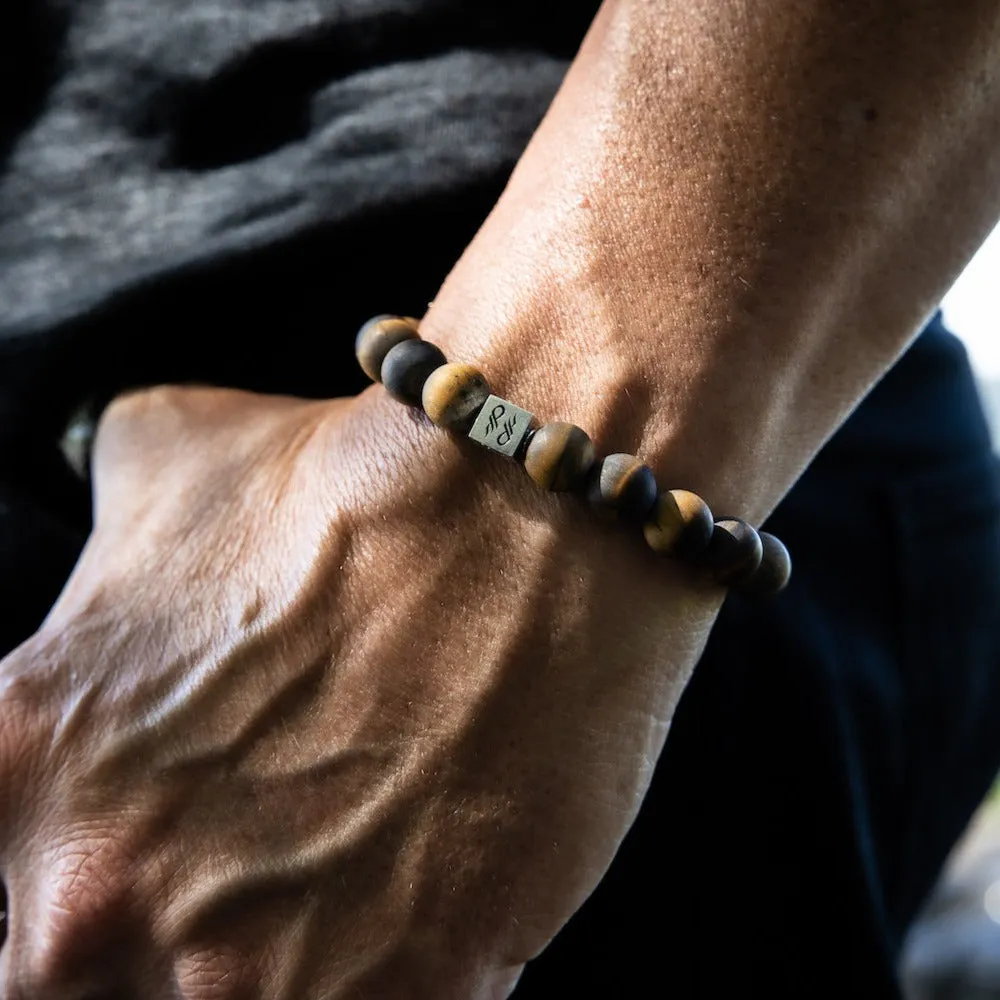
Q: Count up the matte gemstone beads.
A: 8